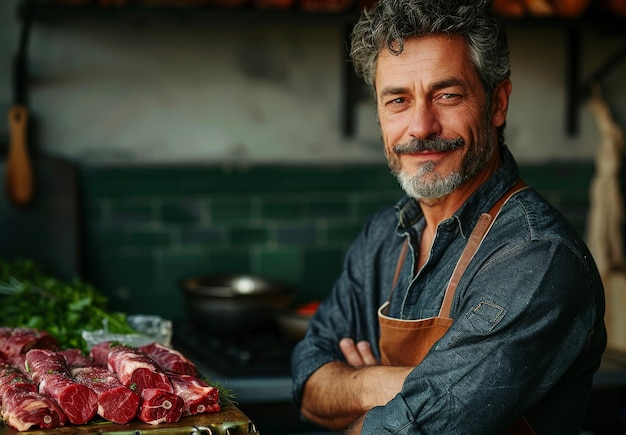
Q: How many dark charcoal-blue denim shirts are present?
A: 1